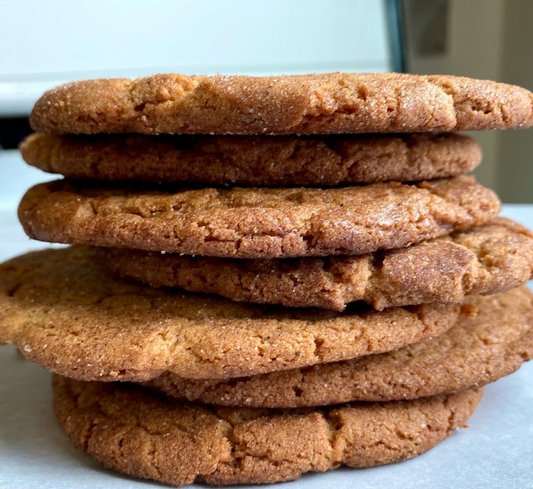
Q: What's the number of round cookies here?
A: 7